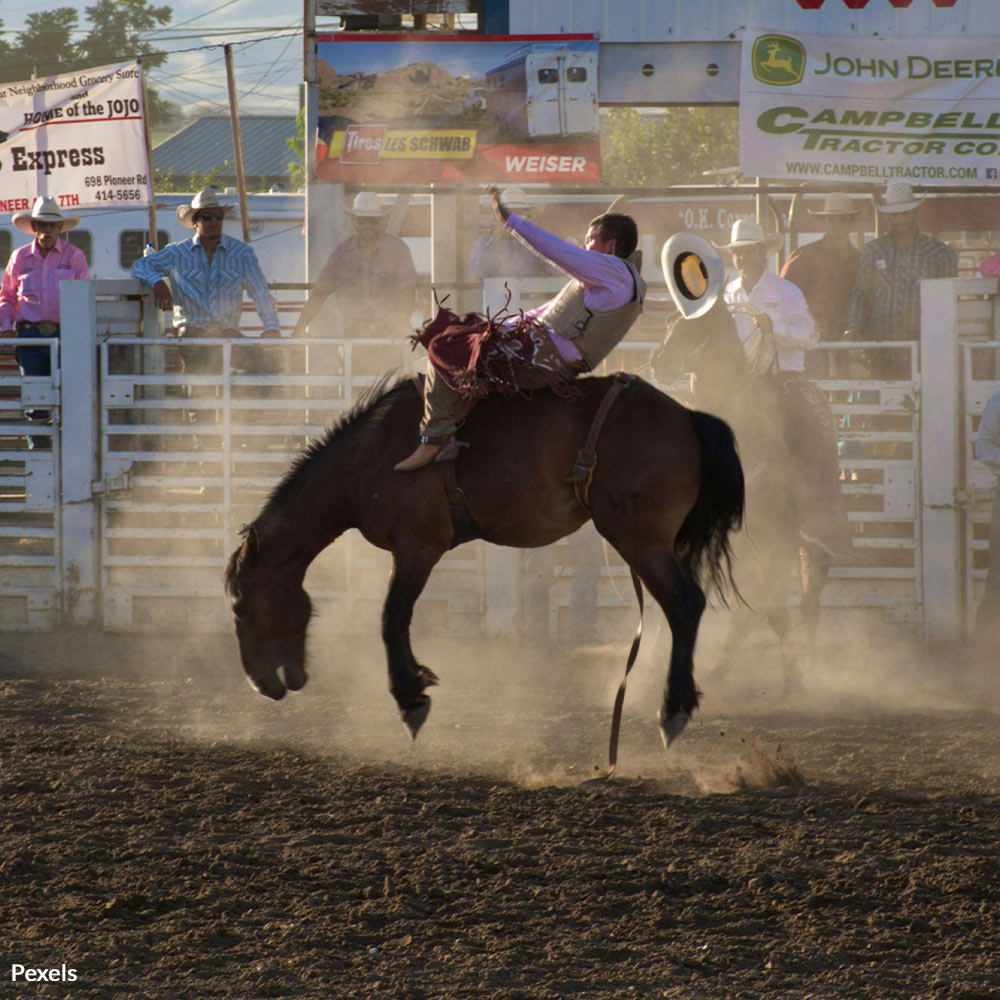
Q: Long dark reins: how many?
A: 1